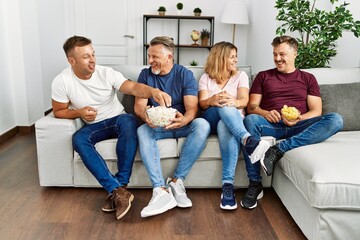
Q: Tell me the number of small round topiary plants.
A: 3